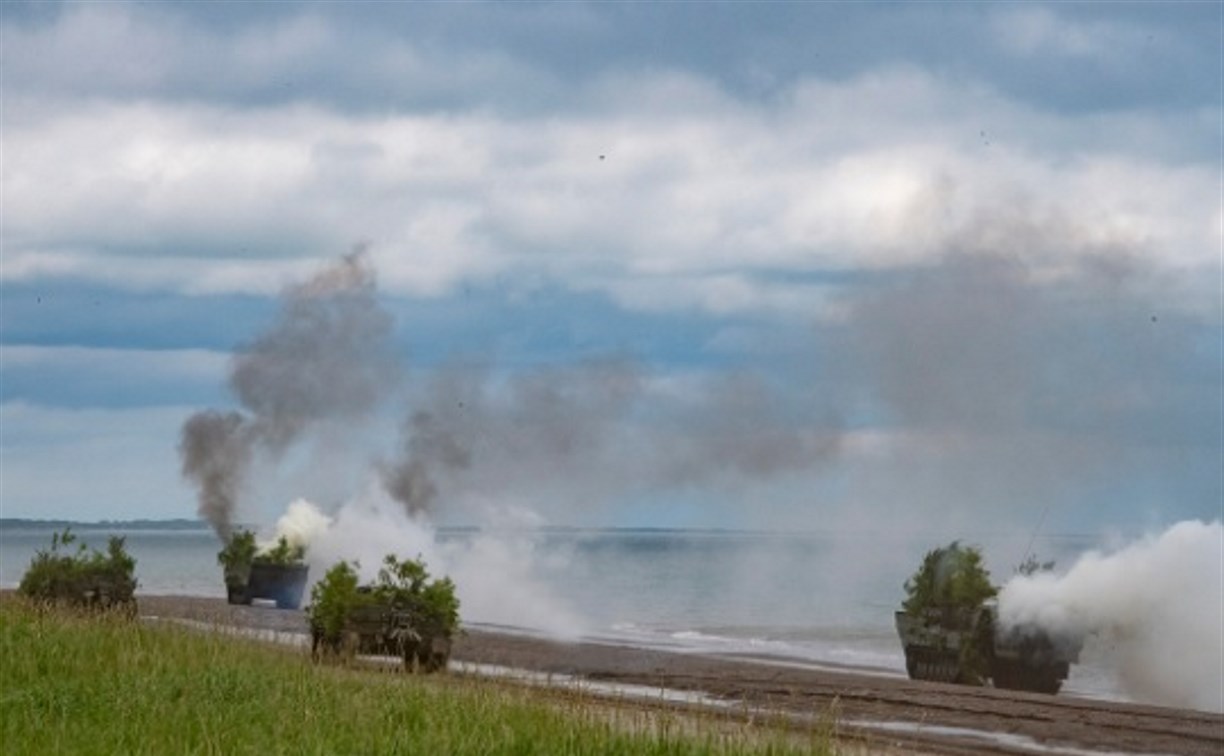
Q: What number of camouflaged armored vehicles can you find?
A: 4